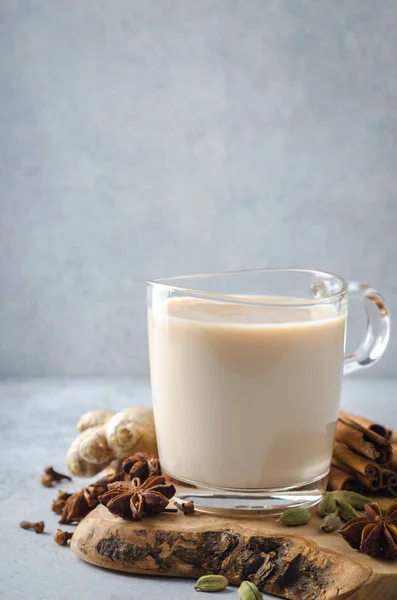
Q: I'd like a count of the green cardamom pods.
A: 7